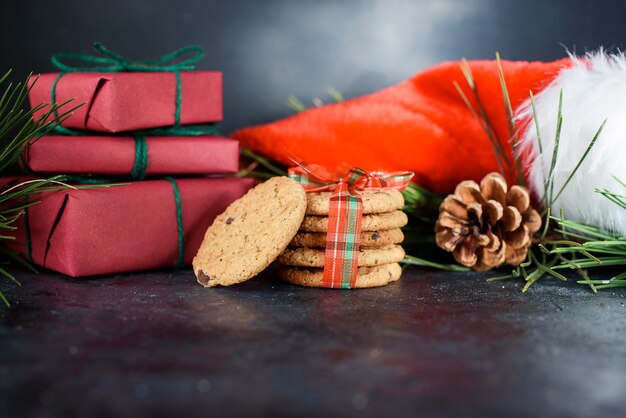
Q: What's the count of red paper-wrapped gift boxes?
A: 3